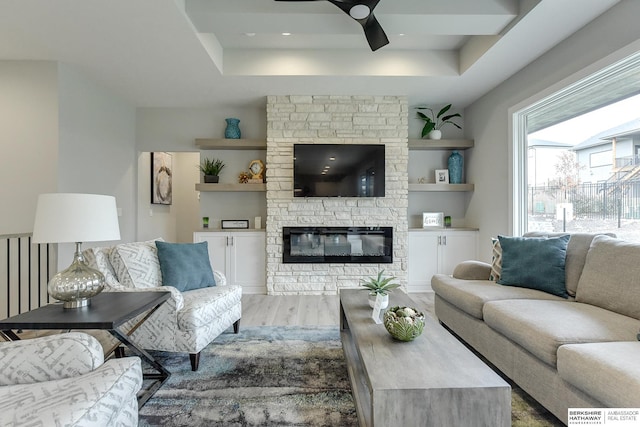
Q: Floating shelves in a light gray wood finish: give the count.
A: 4